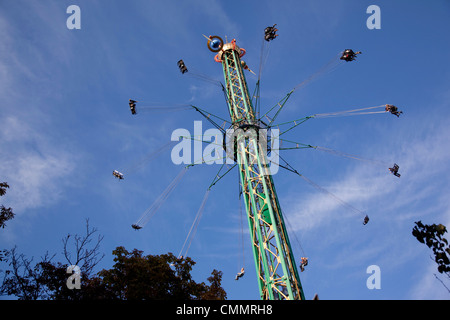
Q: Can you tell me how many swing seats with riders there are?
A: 12